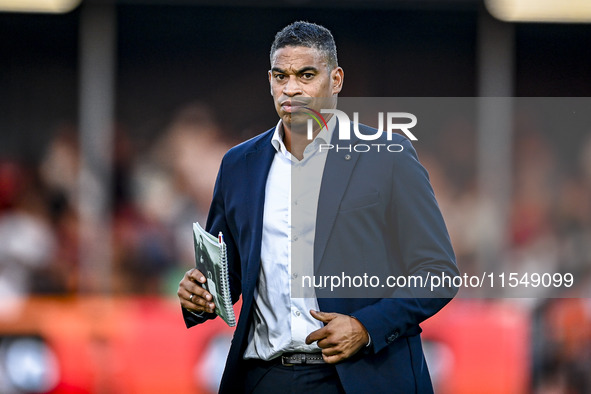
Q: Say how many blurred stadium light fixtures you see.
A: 2